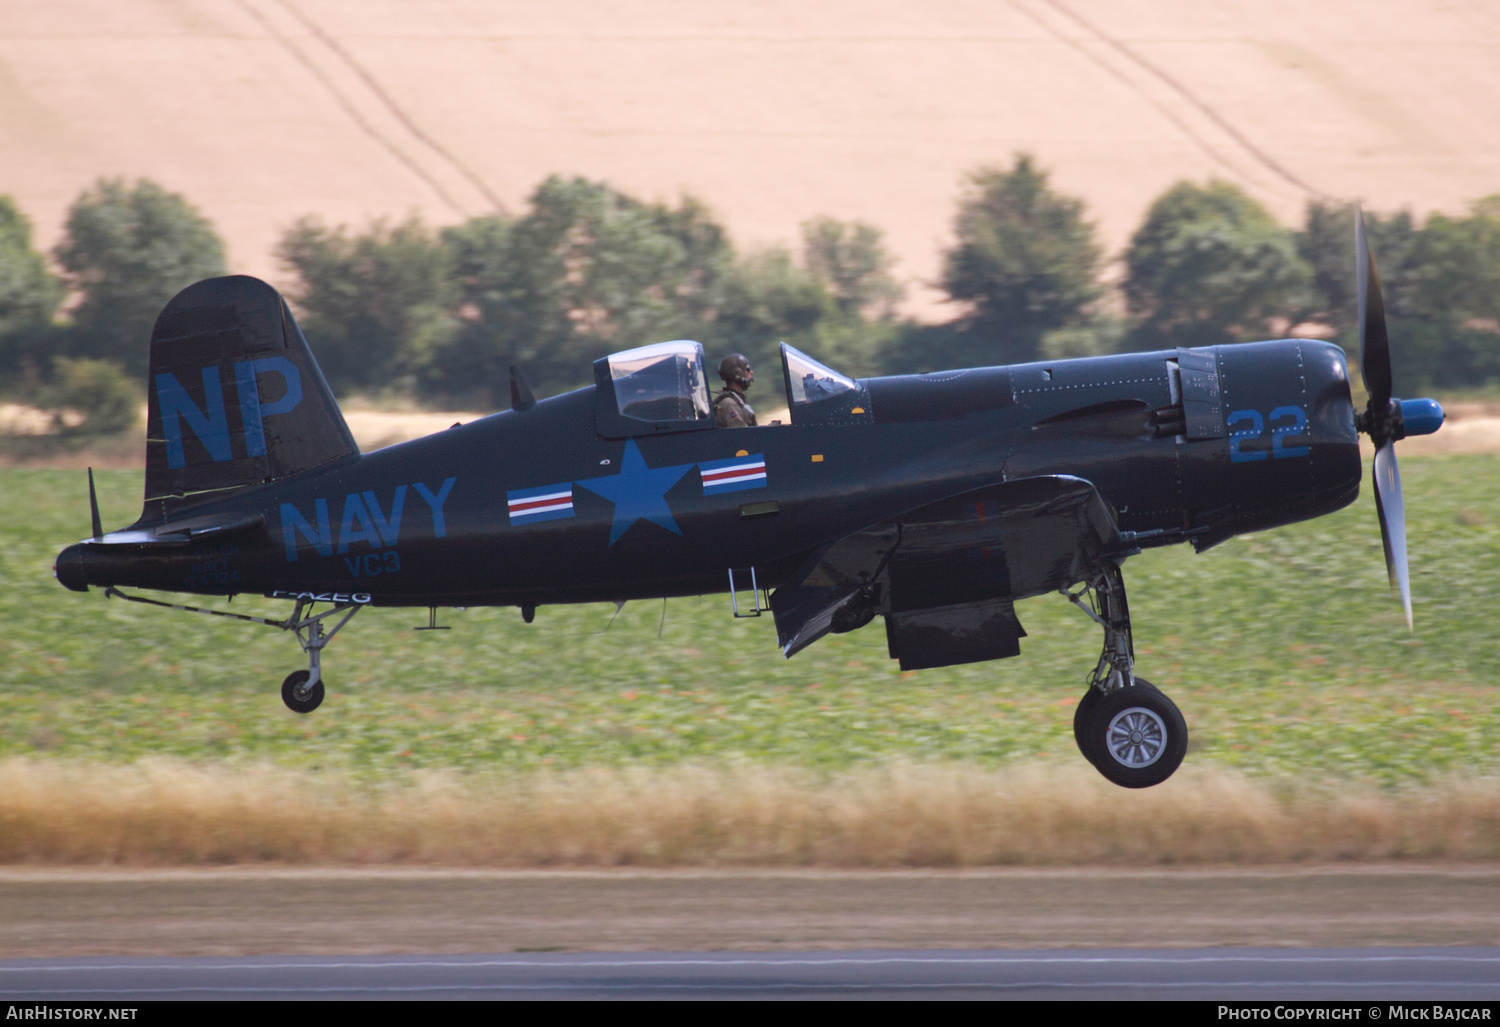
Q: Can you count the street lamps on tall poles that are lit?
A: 0